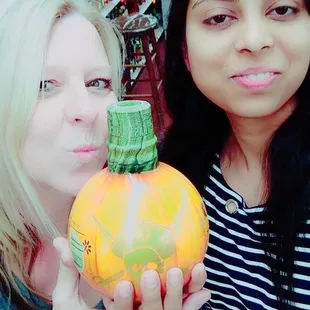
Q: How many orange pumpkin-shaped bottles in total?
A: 1